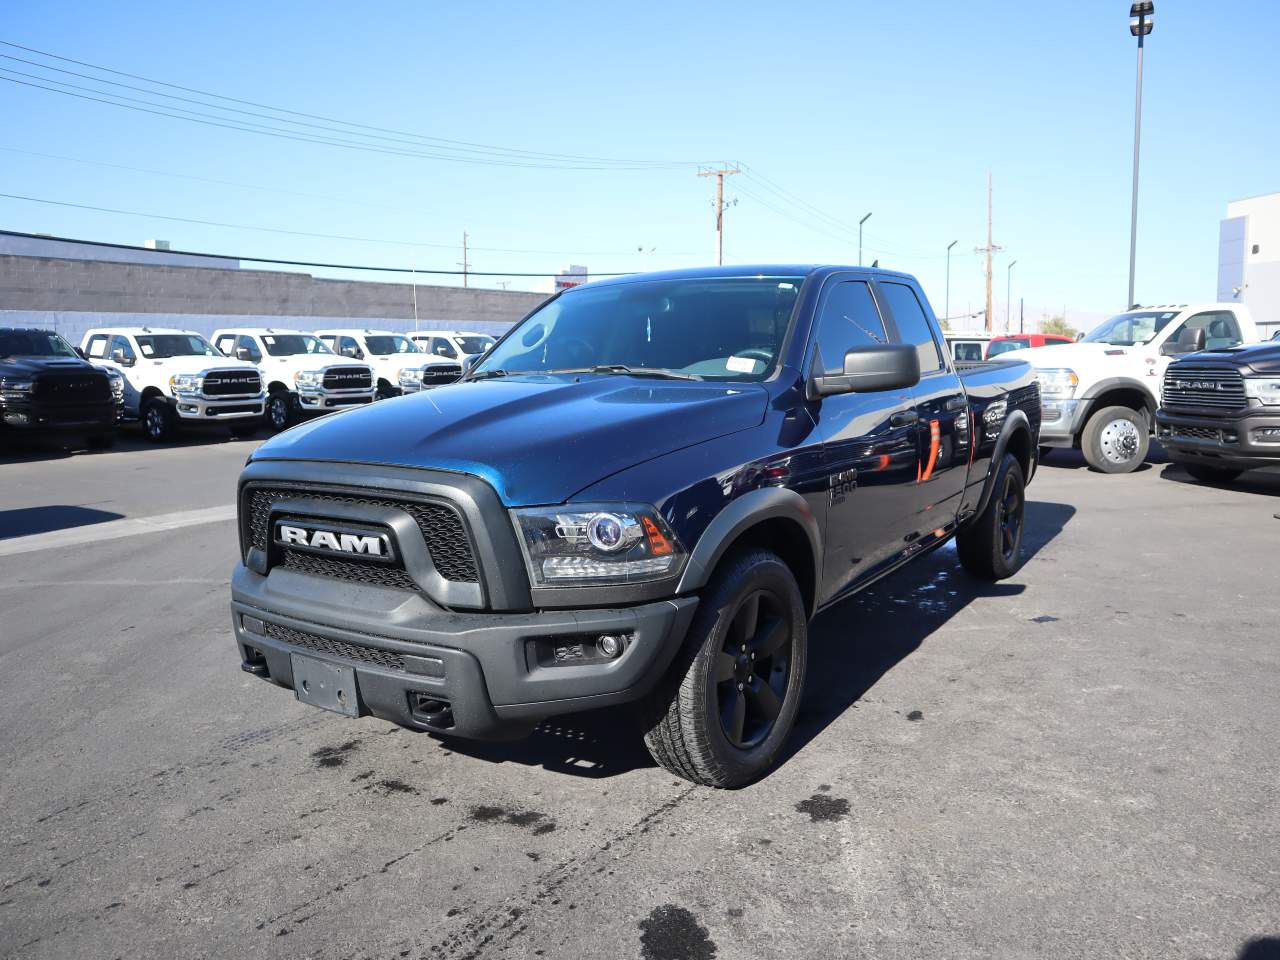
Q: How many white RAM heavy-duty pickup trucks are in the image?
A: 5